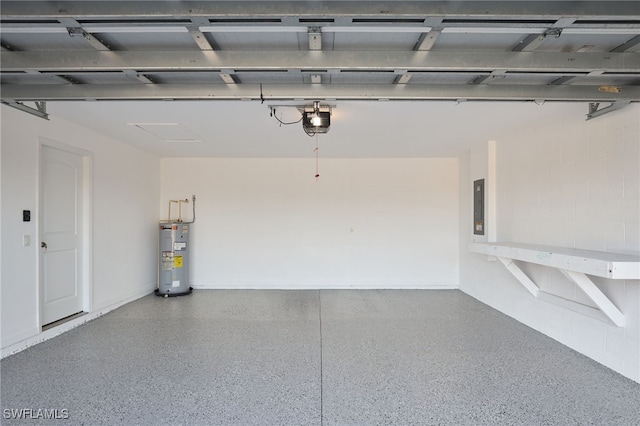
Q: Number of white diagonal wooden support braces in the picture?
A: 2